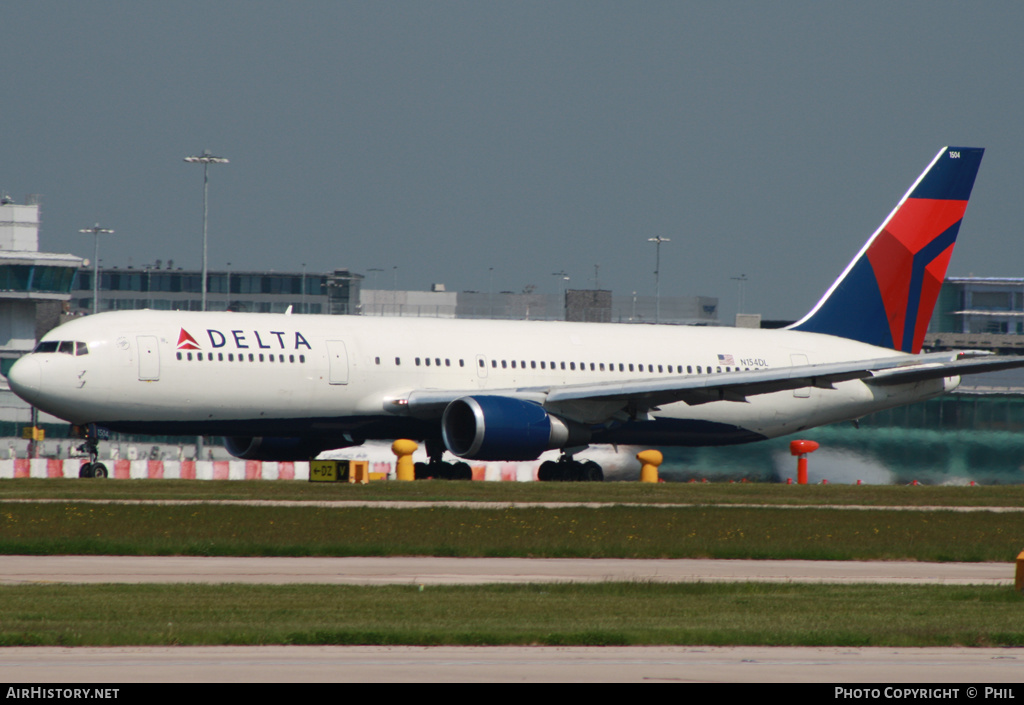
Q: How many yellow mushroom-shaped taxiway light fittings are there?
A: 2